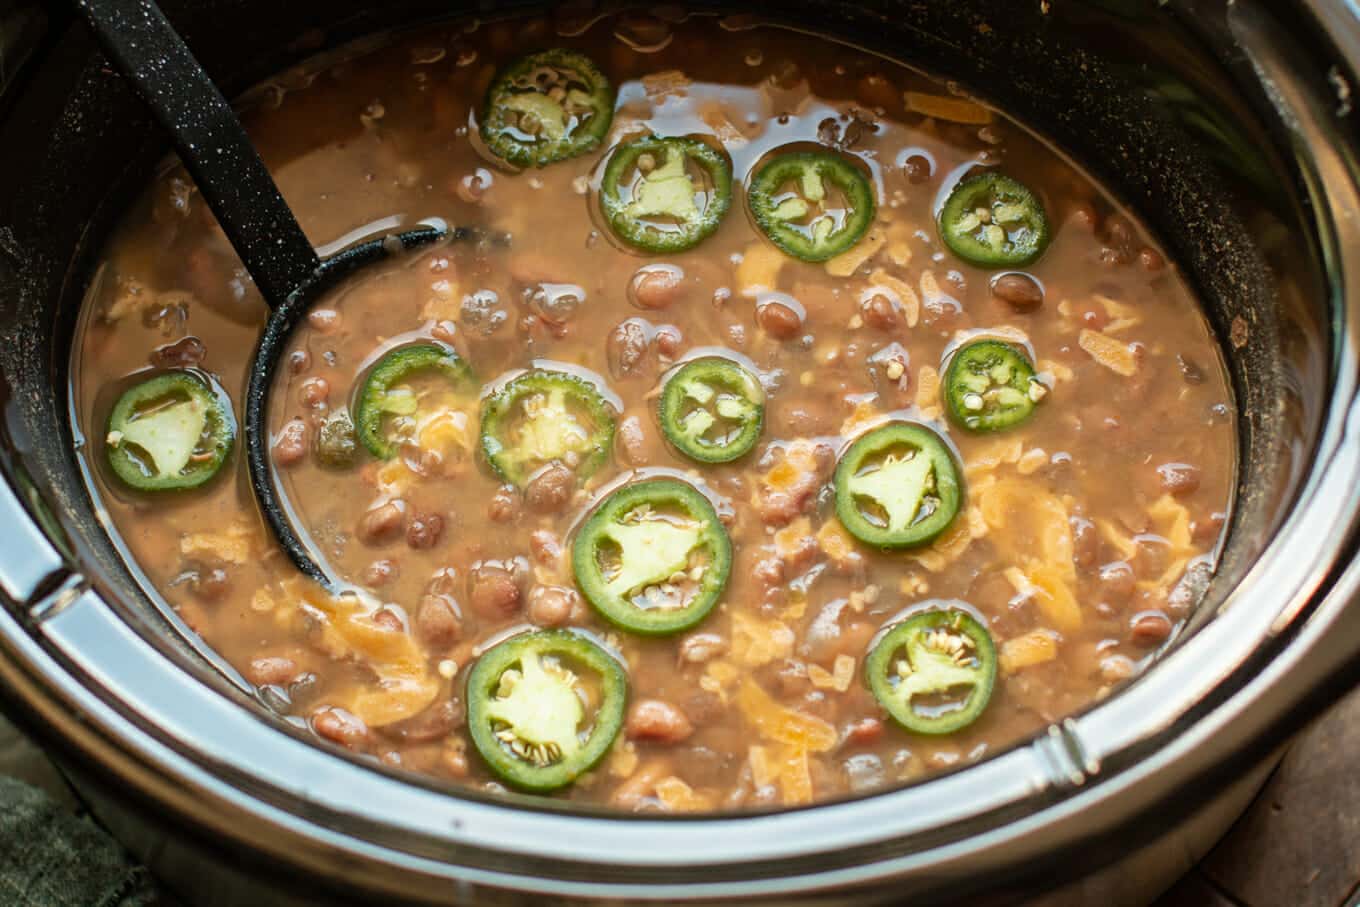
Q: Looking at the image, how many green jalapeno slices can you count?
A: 13